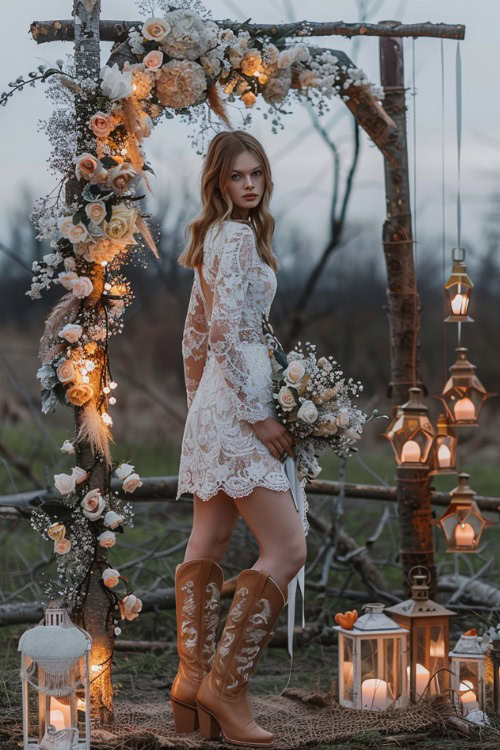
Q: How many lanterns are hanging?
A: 5